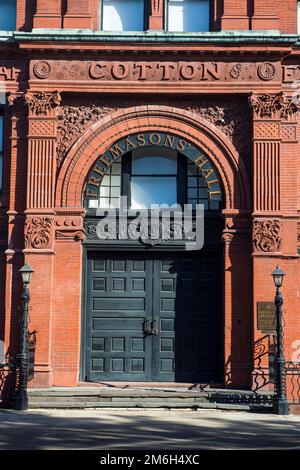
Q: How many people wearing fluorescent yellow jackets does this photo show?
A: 0